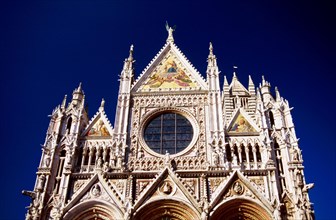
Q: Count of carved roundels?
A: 3